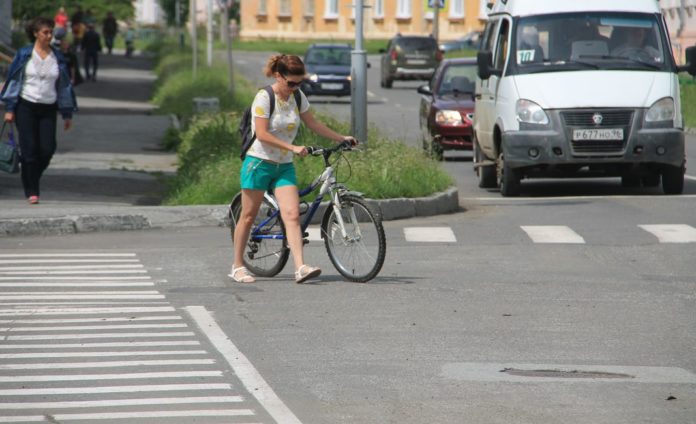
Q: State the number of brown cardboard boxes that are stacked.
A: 0